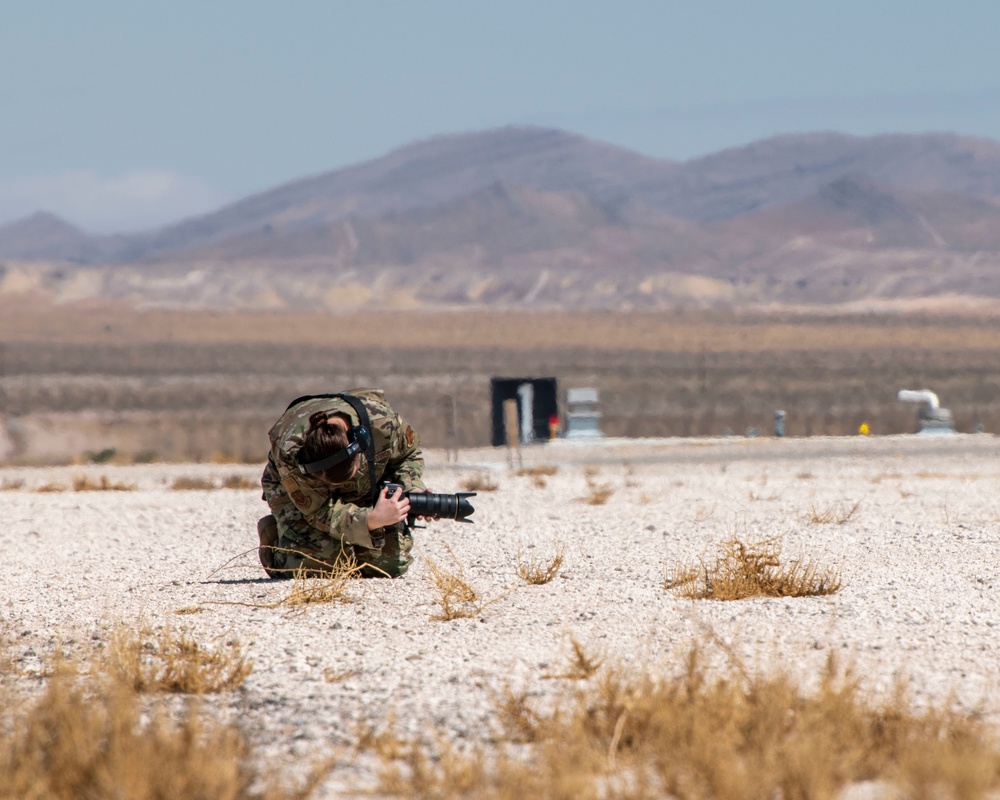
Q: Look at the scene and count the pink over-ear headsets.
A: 0